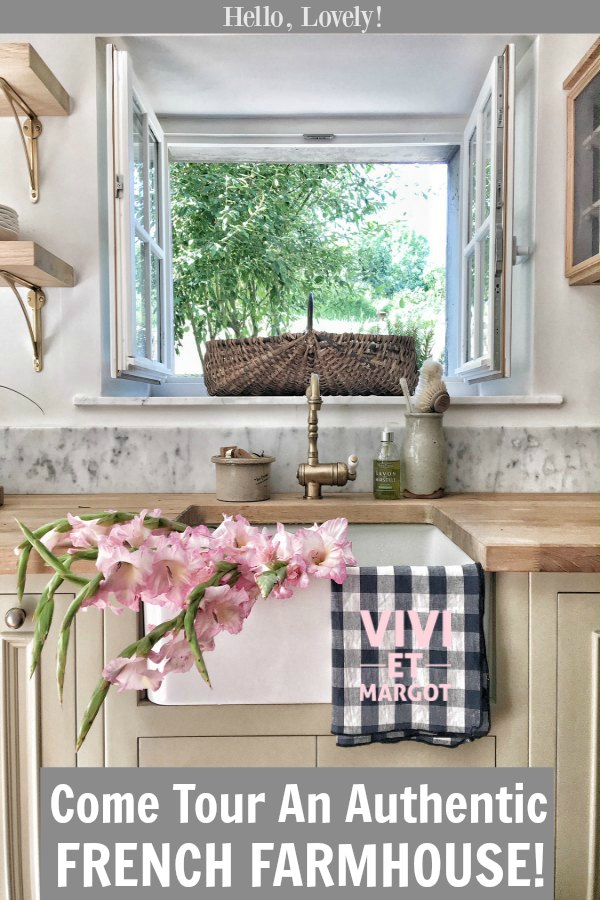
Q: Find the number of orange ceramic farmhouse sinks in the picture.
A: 0